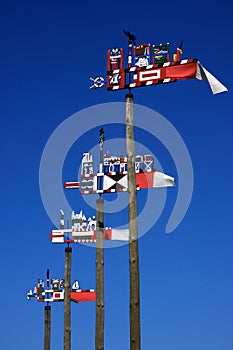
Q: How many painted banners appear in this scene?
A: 4